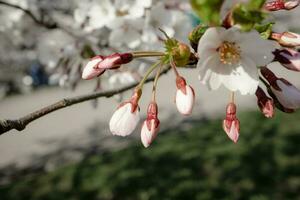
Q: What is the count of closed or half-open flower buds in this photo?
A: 11